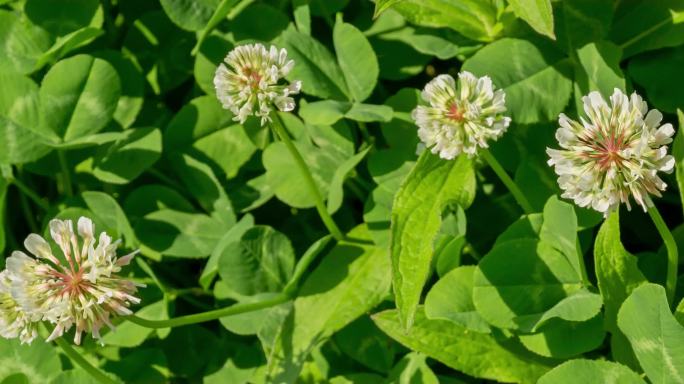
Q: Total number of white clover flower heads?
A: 5